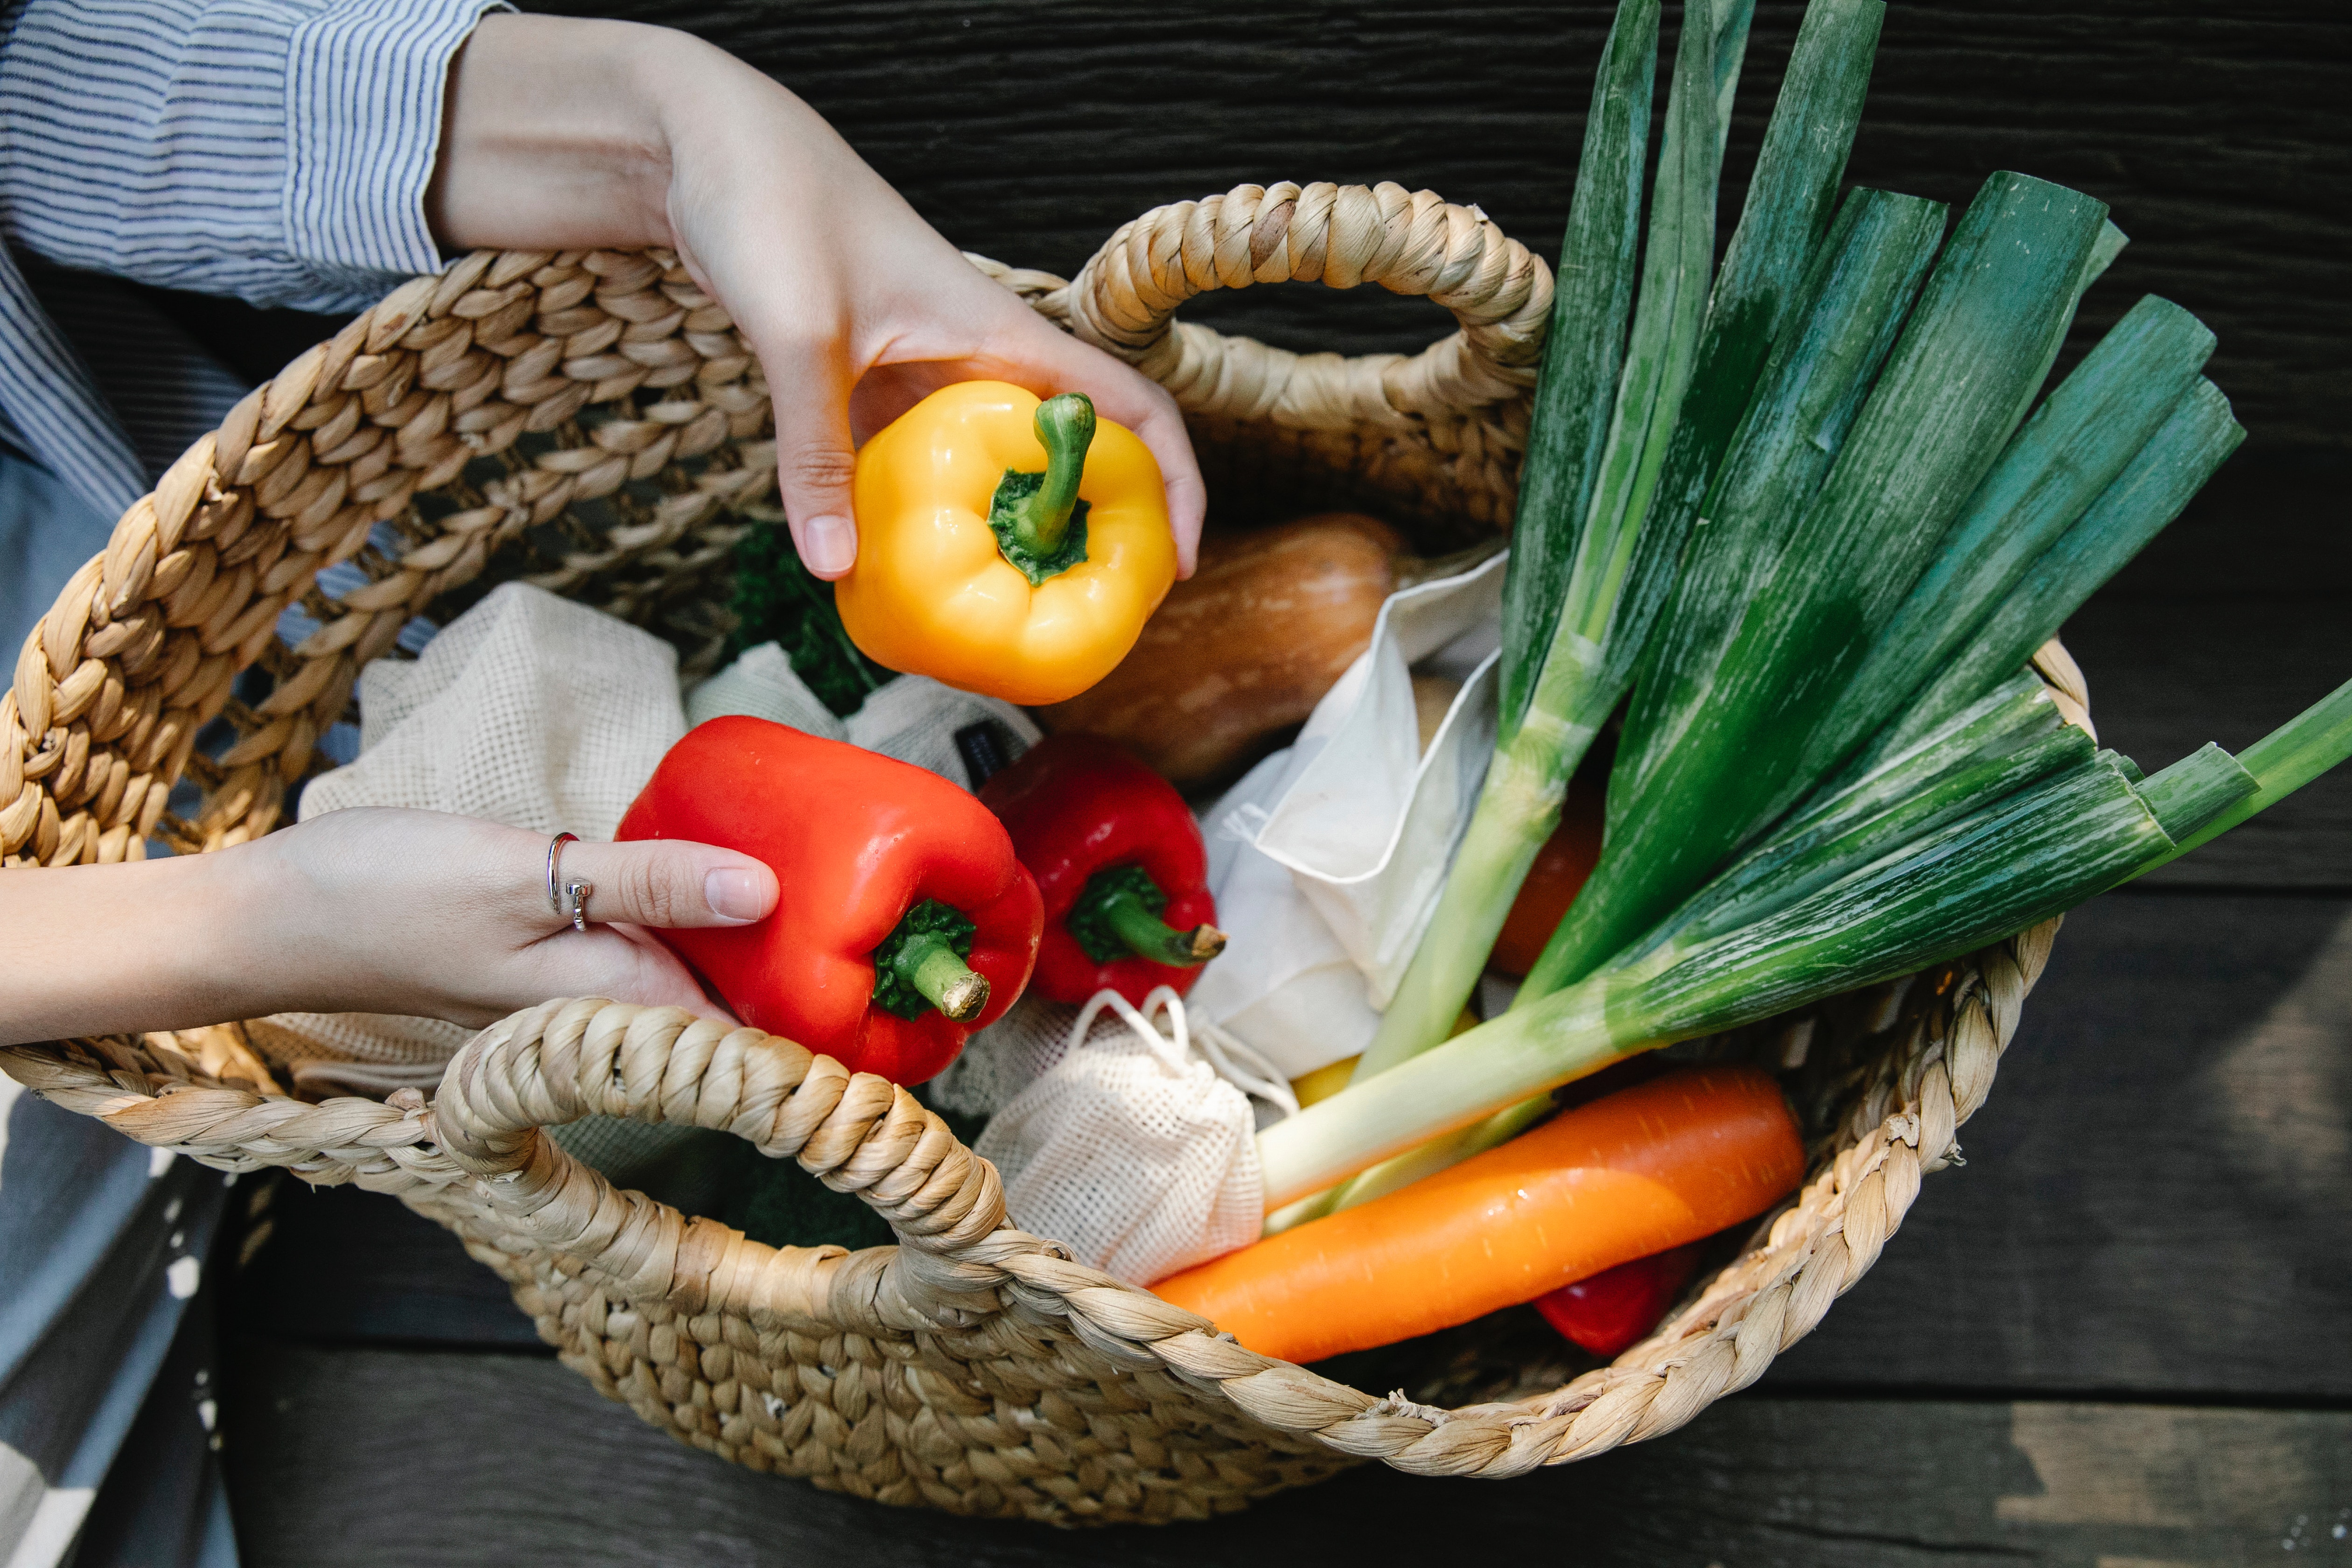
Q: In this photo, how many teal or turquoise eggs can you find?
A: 0